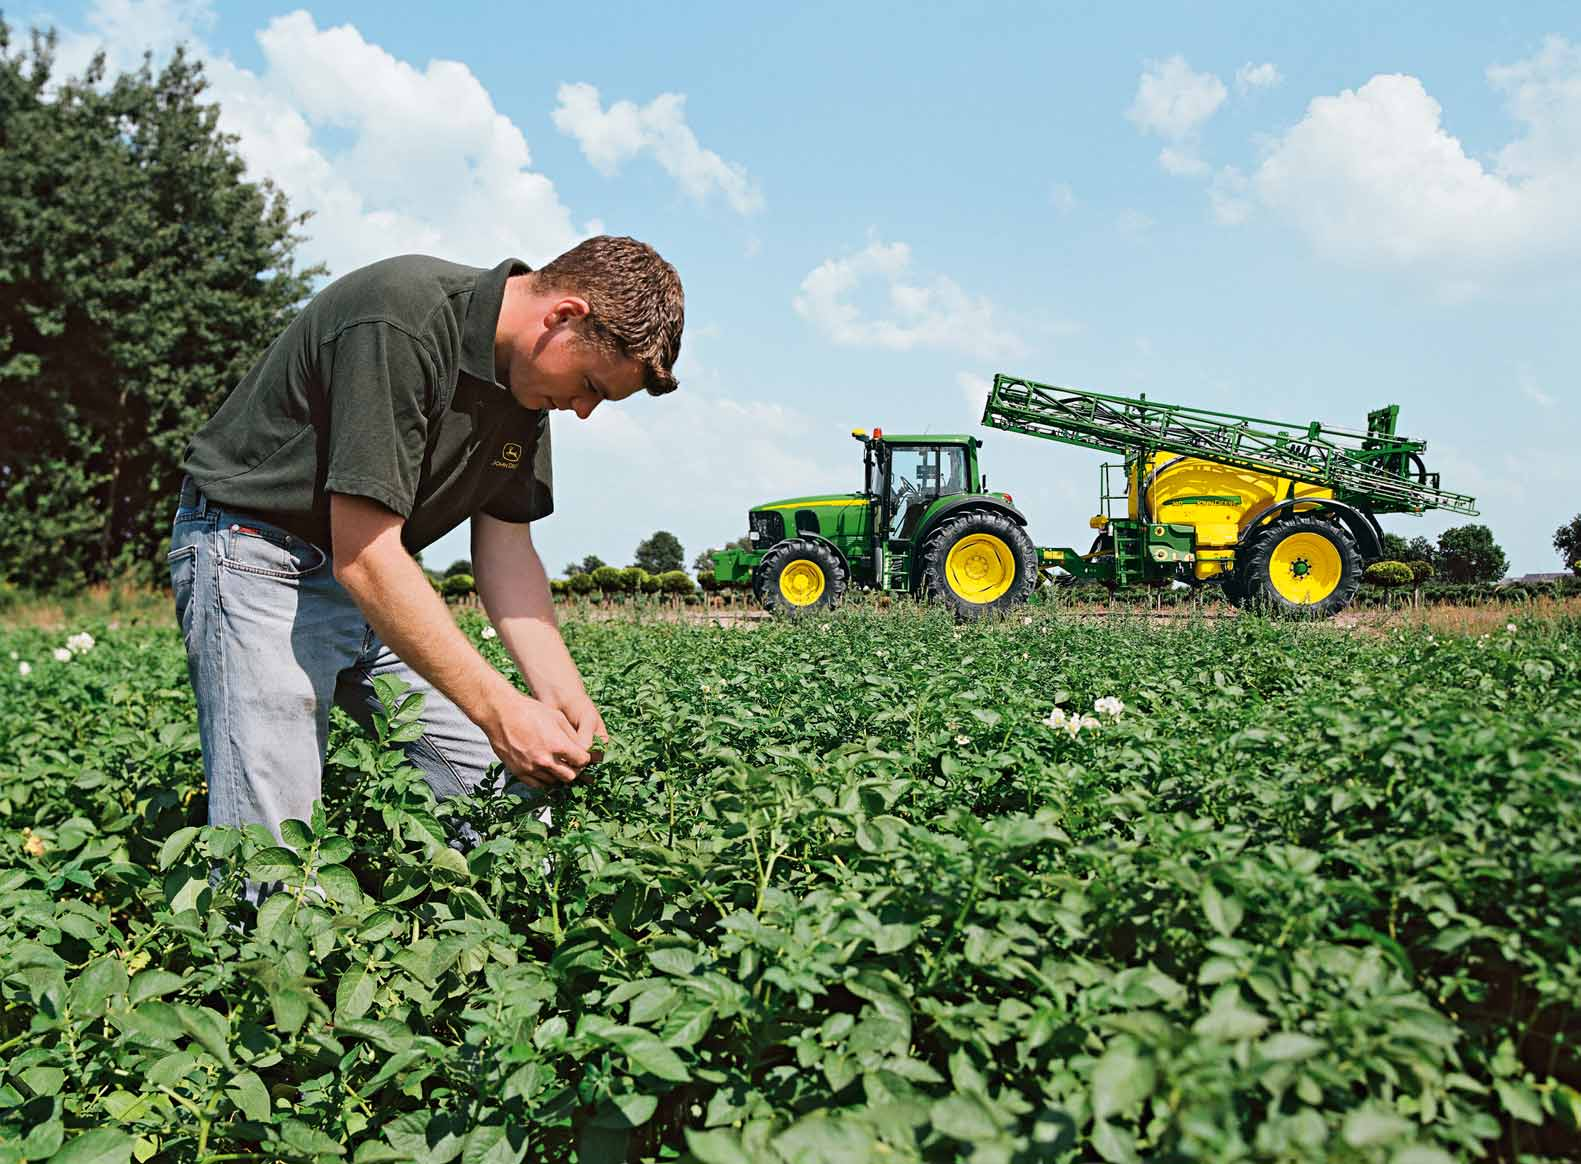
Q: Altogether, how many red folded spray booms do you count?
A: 0